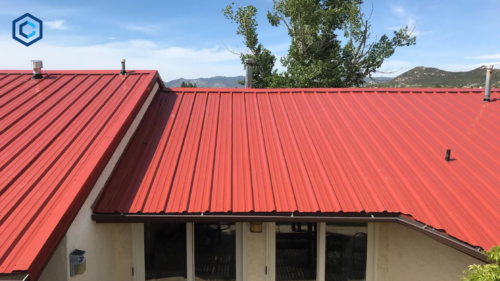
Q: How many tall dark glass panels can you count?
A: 4